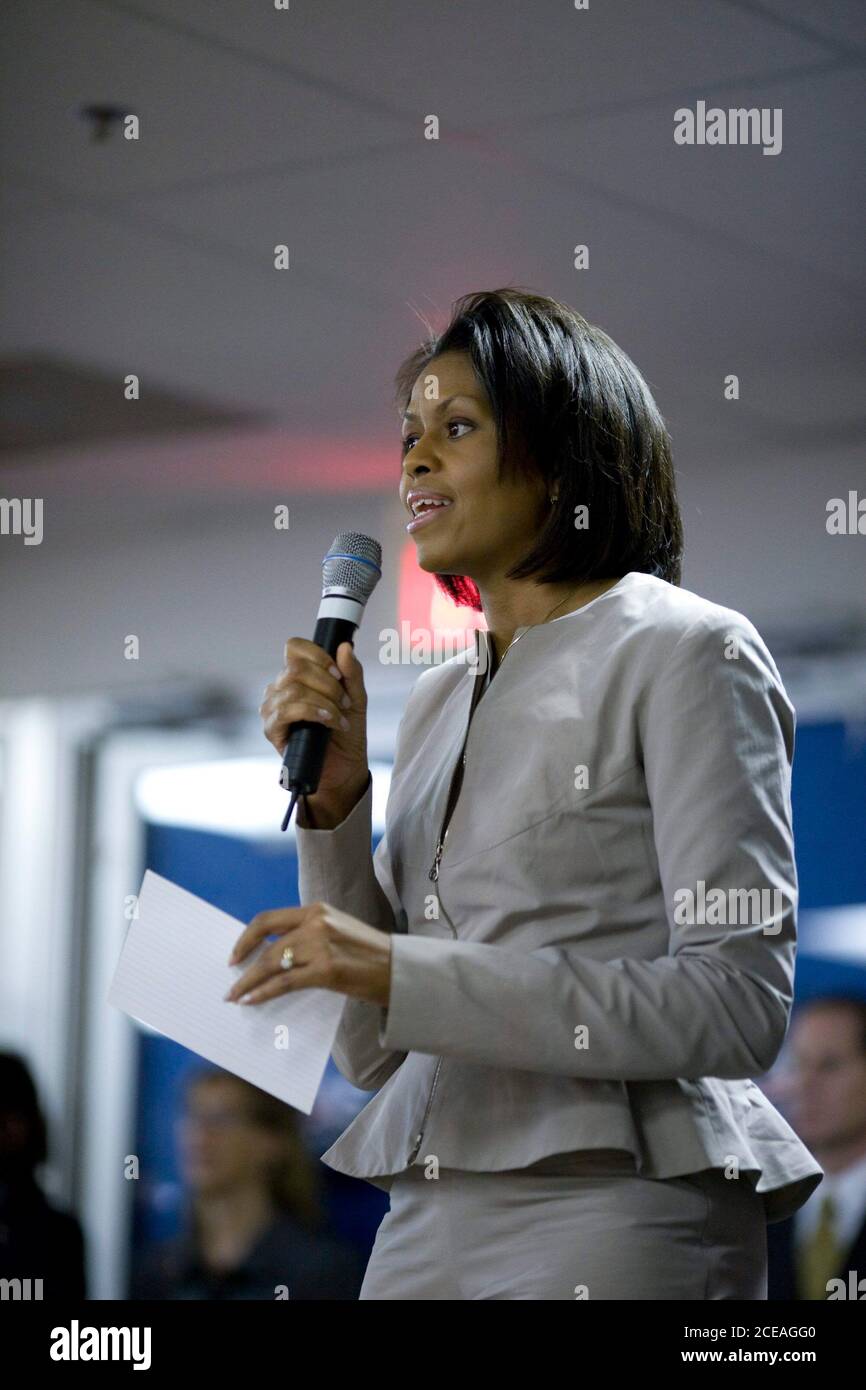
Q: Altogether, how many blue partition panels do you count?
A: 2